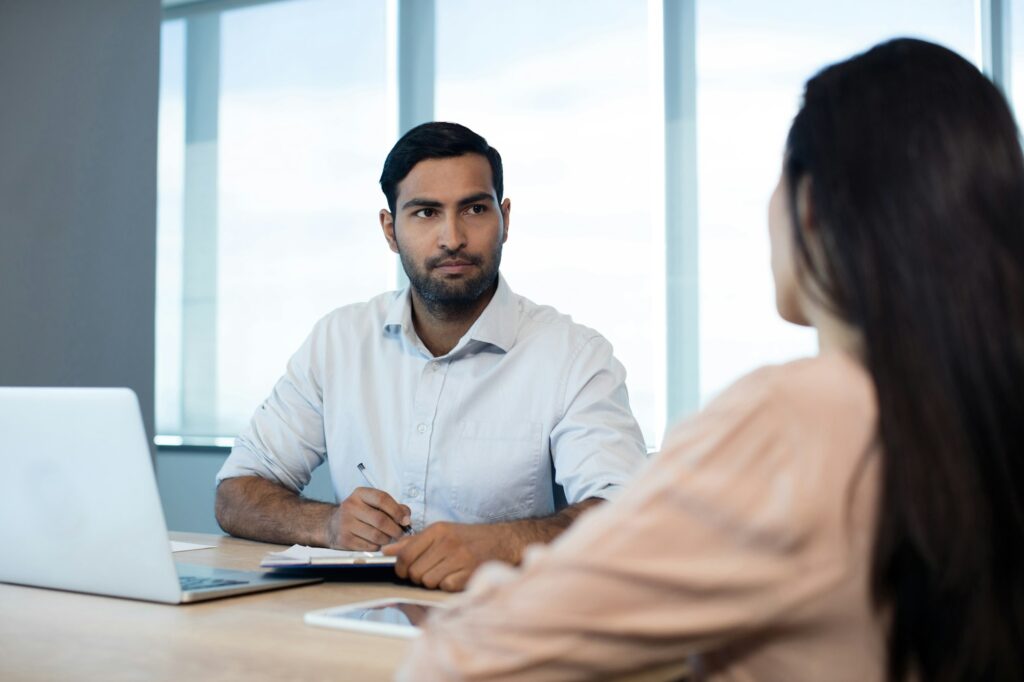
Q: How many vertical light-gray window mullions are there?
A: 4